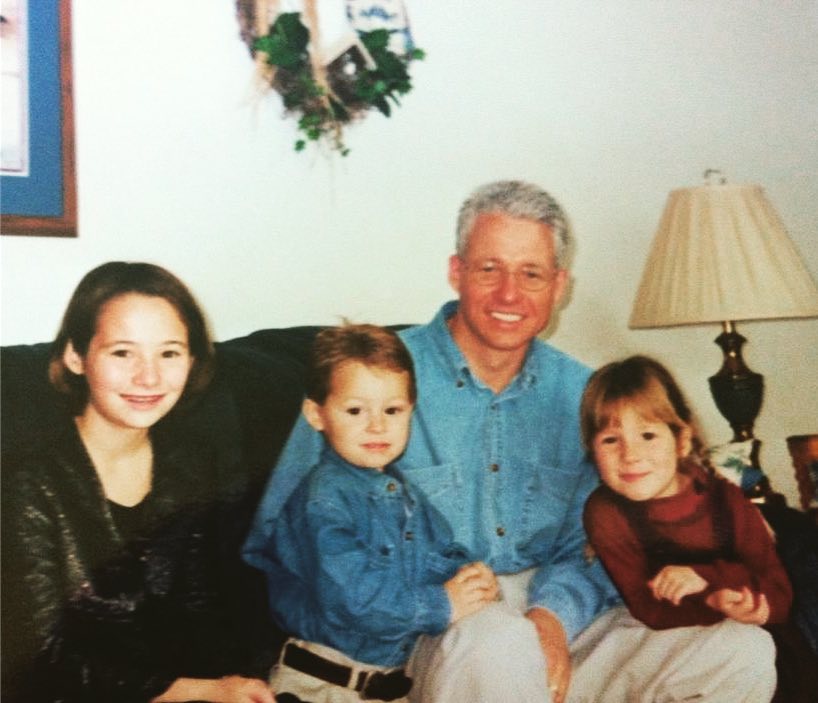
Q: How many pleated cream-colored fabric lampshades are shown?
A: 1